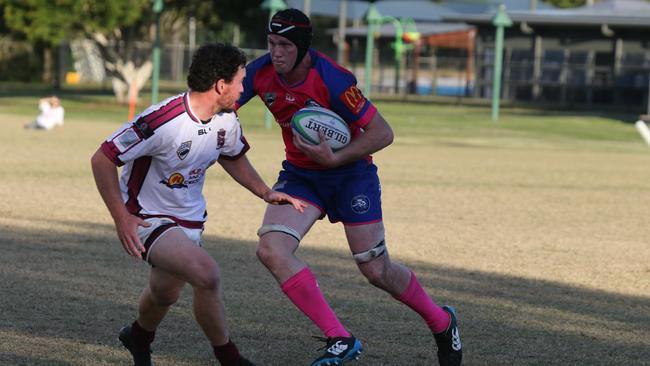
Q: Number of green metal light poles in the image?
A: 4